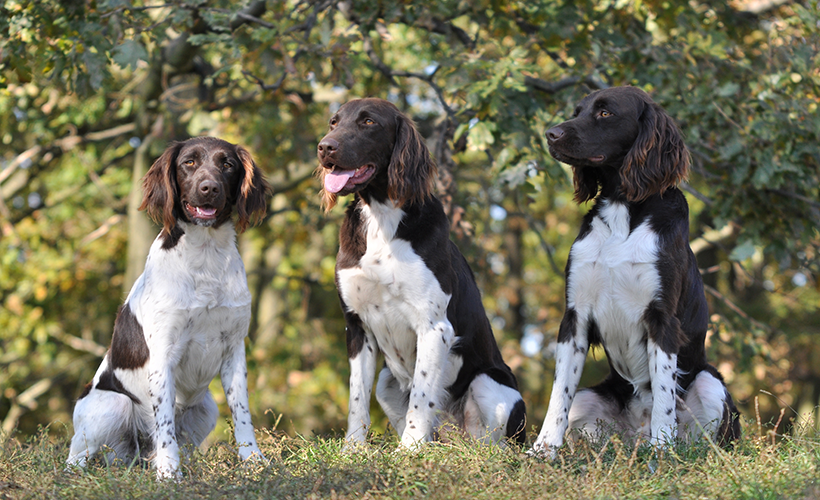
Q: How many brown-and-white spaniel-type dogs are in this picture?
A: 3